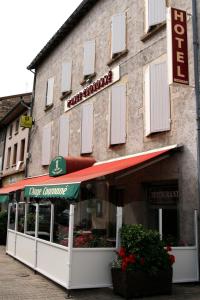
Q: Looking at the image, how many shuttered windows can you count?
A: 10